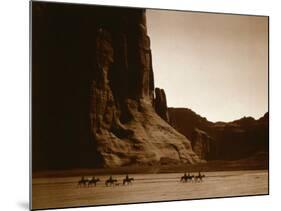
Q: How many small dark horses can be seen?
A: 7